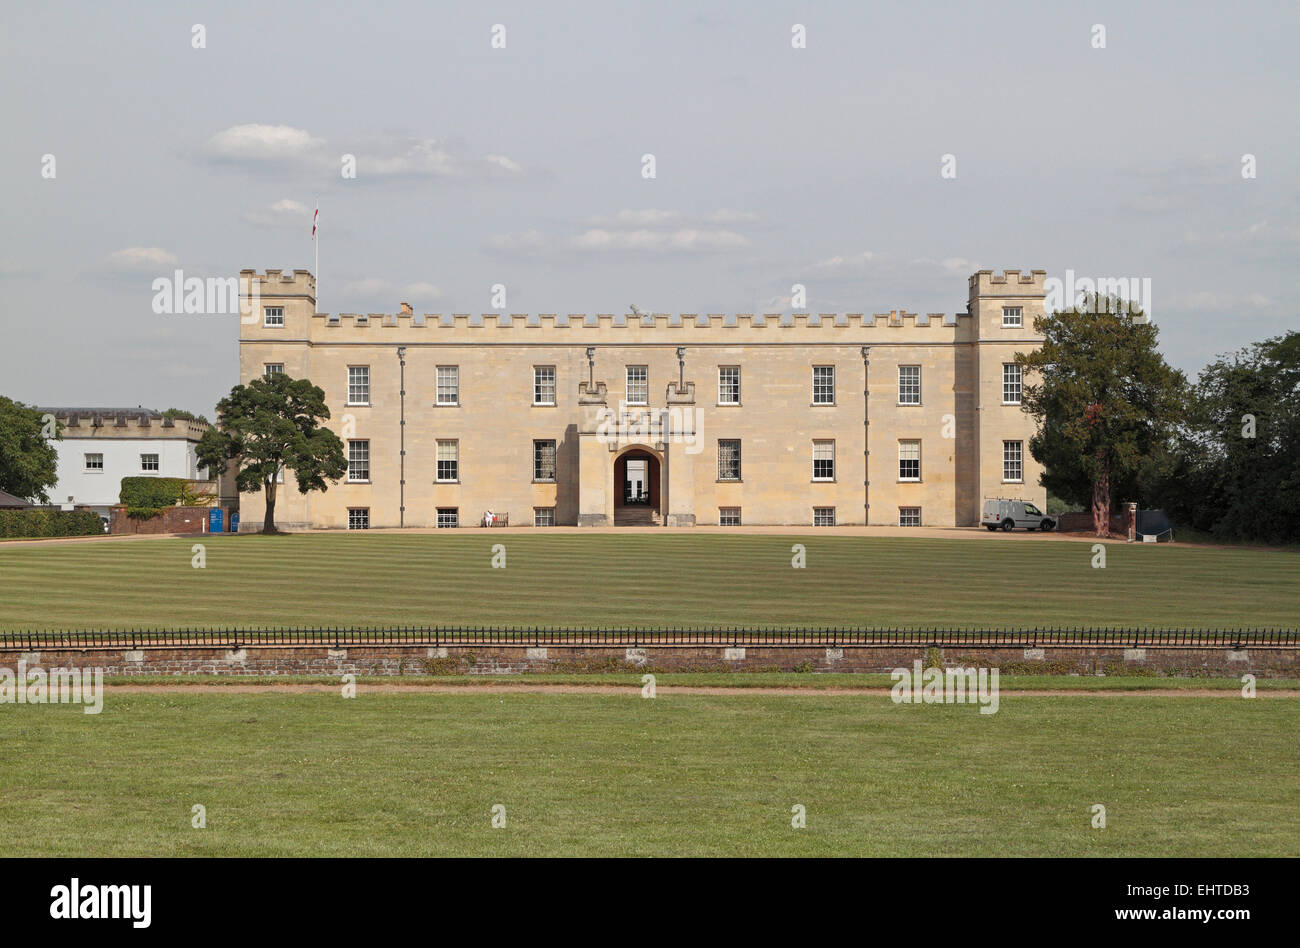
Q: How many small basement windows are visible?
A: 6